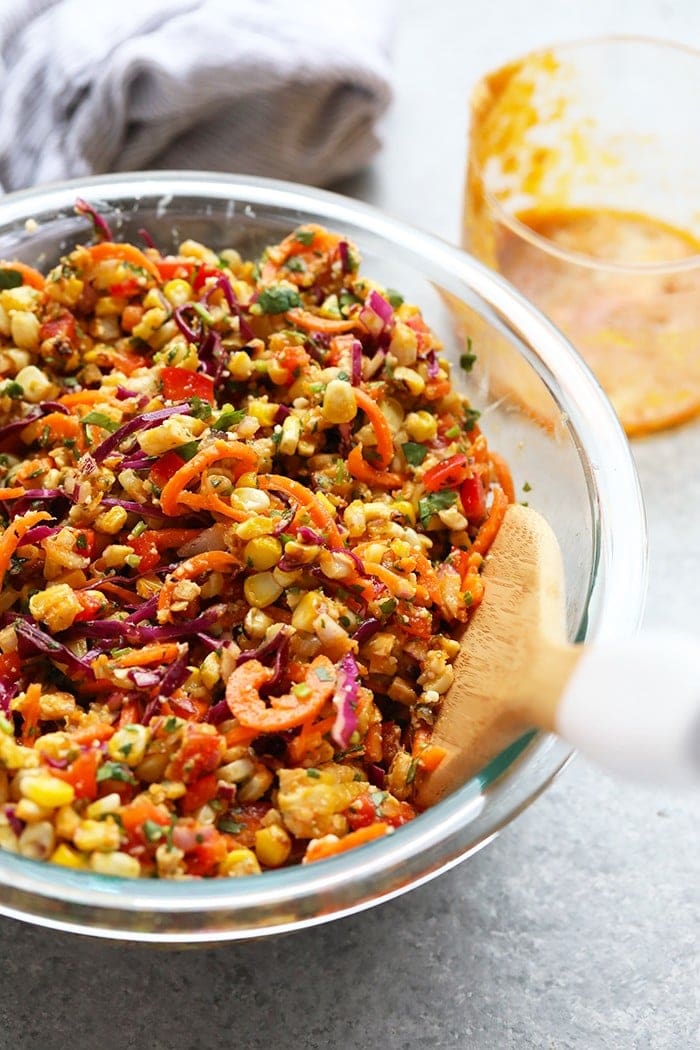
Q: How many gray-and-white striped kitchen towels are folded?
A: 1